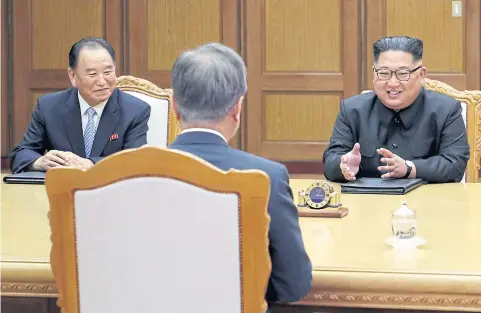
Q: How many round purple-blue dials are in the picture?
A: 1